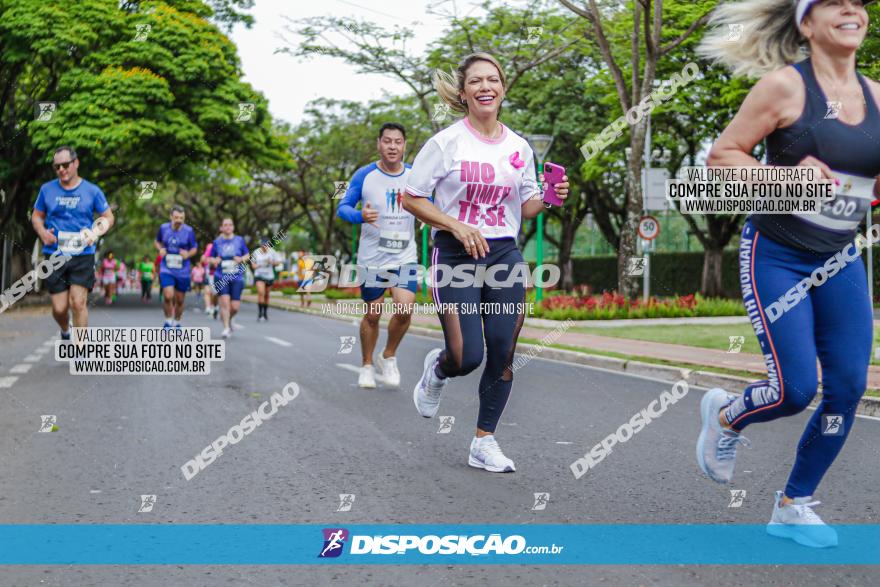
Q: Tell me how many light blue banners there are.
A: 1